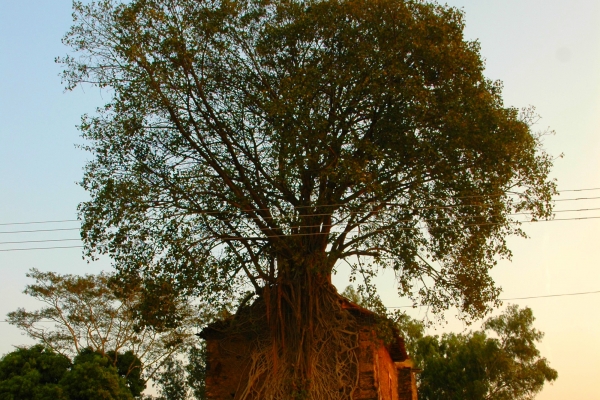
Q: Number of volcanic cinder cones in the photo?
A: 0